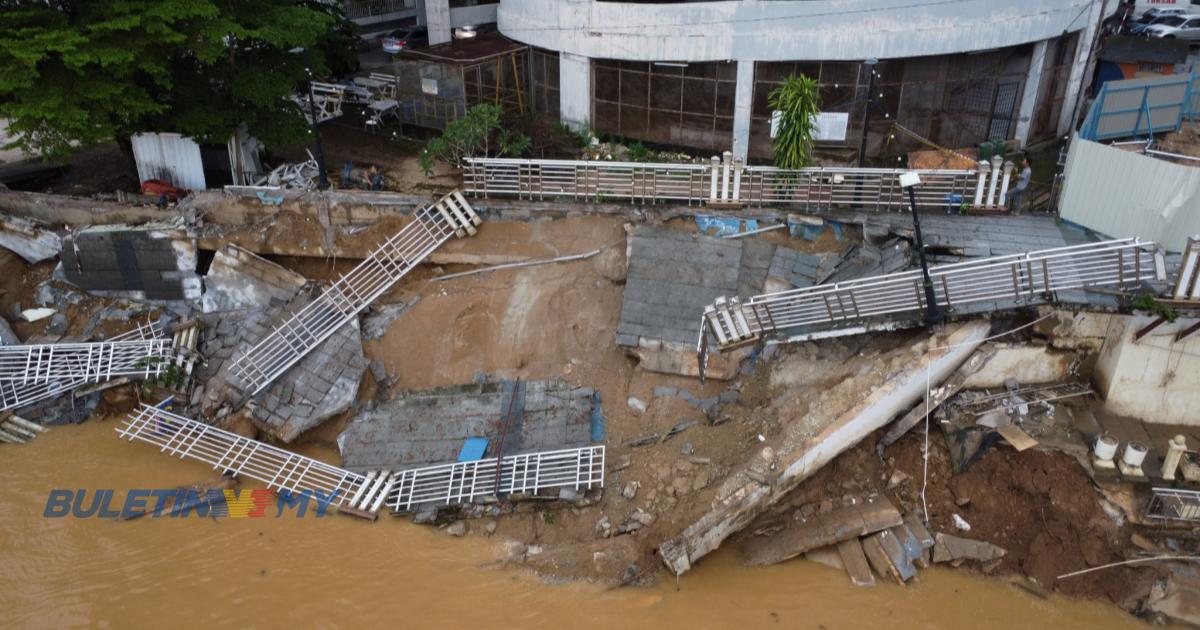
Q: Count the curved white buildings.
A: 1